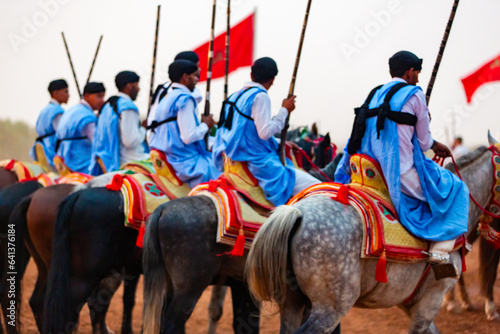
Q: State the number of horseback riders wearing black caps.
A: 7